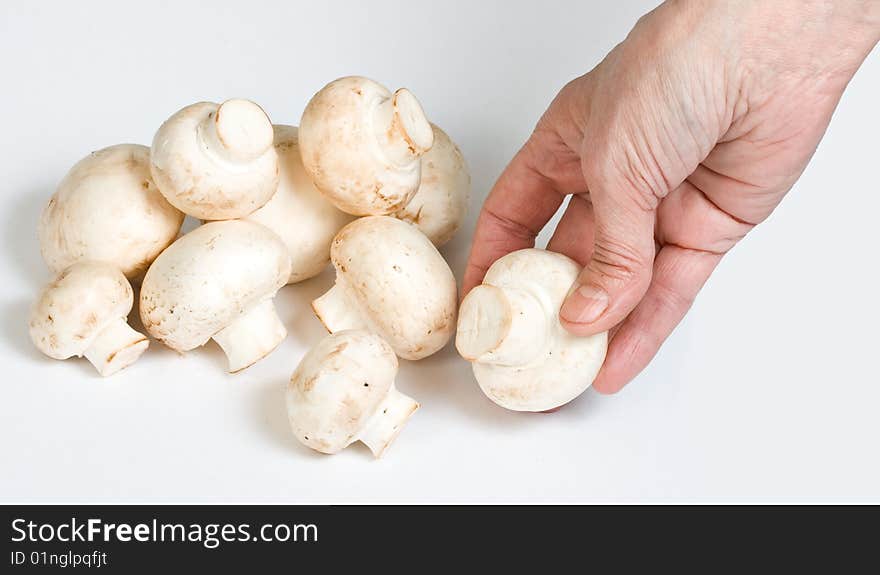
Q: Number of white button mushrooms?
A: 10